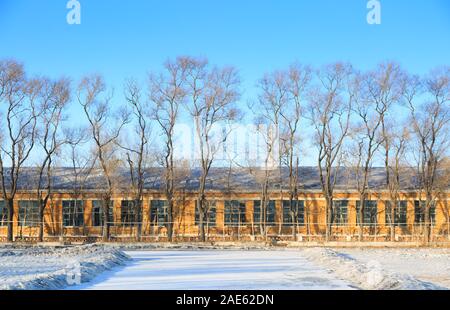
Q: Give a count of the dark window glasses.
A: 14